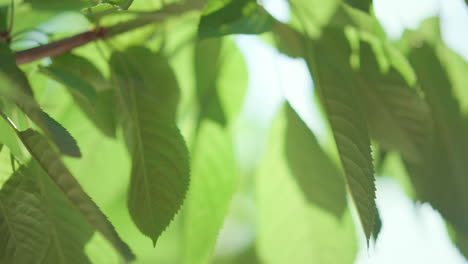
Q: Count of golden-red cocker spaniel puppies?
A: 0